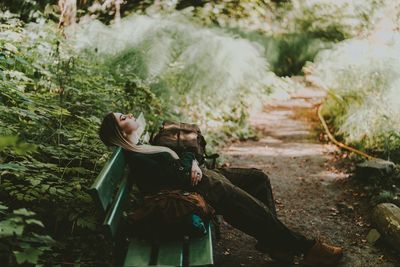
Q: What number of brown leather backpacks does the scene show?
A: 2